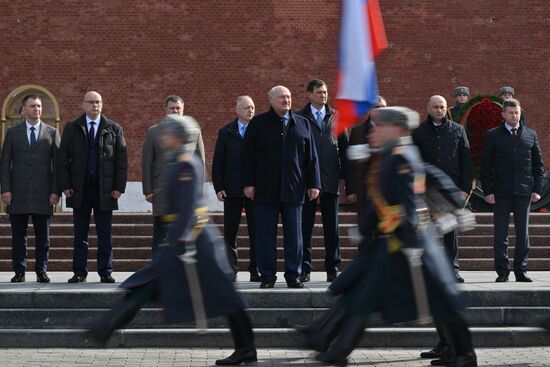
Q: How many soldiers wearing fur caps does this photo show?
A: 4